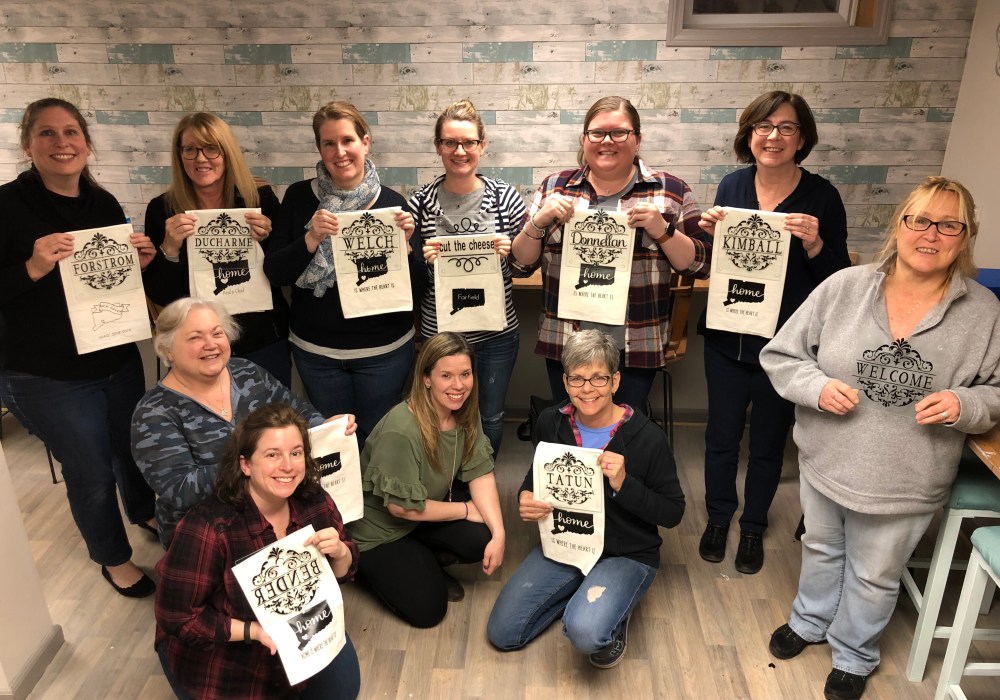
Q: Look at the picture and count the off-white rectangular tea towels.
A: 9